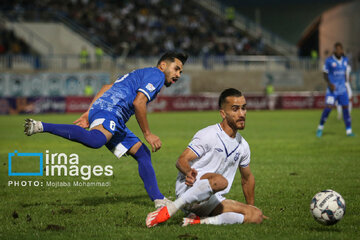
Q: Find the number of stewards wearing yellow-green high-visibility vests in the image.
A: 6